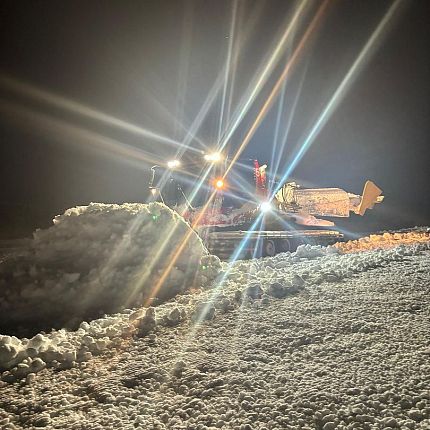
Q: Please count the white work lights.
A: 3